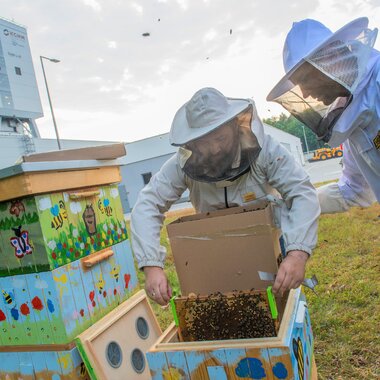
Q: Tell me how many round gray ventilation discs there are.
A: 3